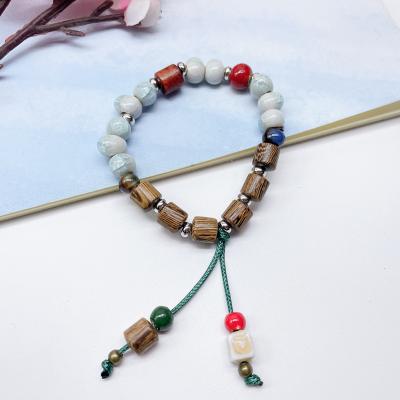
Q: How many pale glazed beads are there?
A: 10